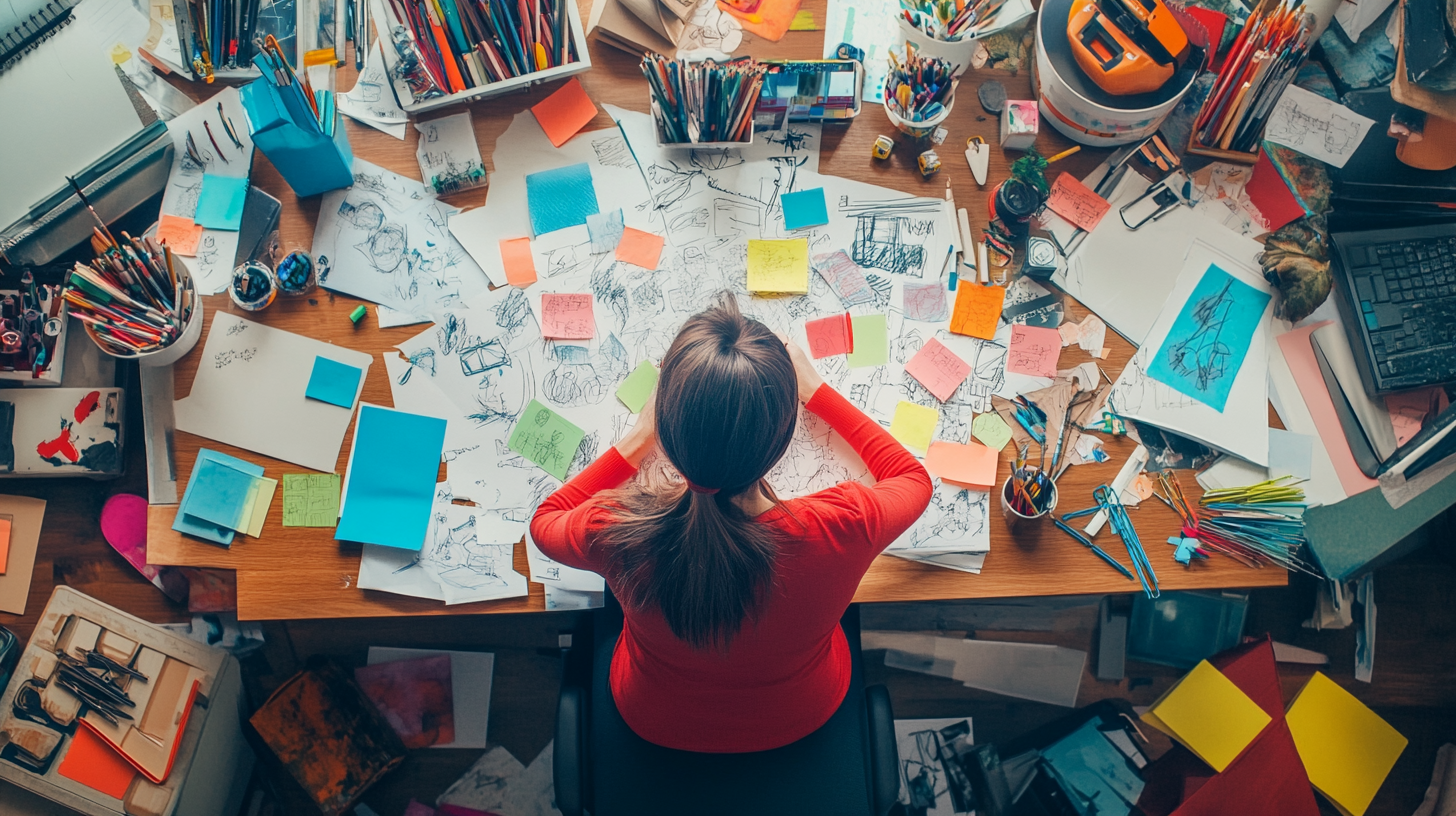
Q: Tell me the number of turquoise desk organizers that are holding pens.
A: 1